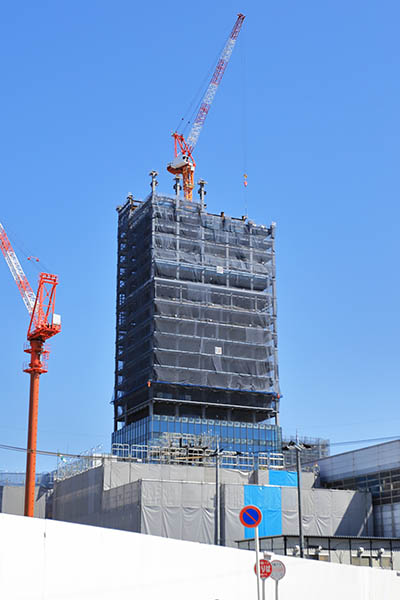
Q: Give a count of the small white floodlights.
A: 4